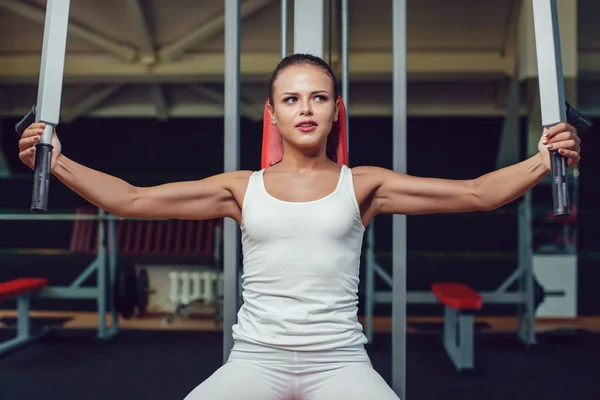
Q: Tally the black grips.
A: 4